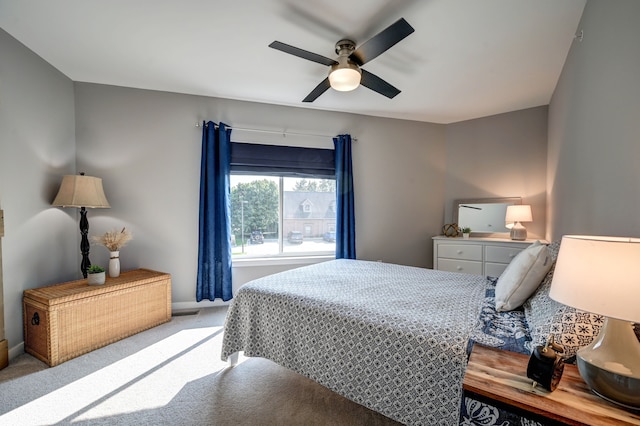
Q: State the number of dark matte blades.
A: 4